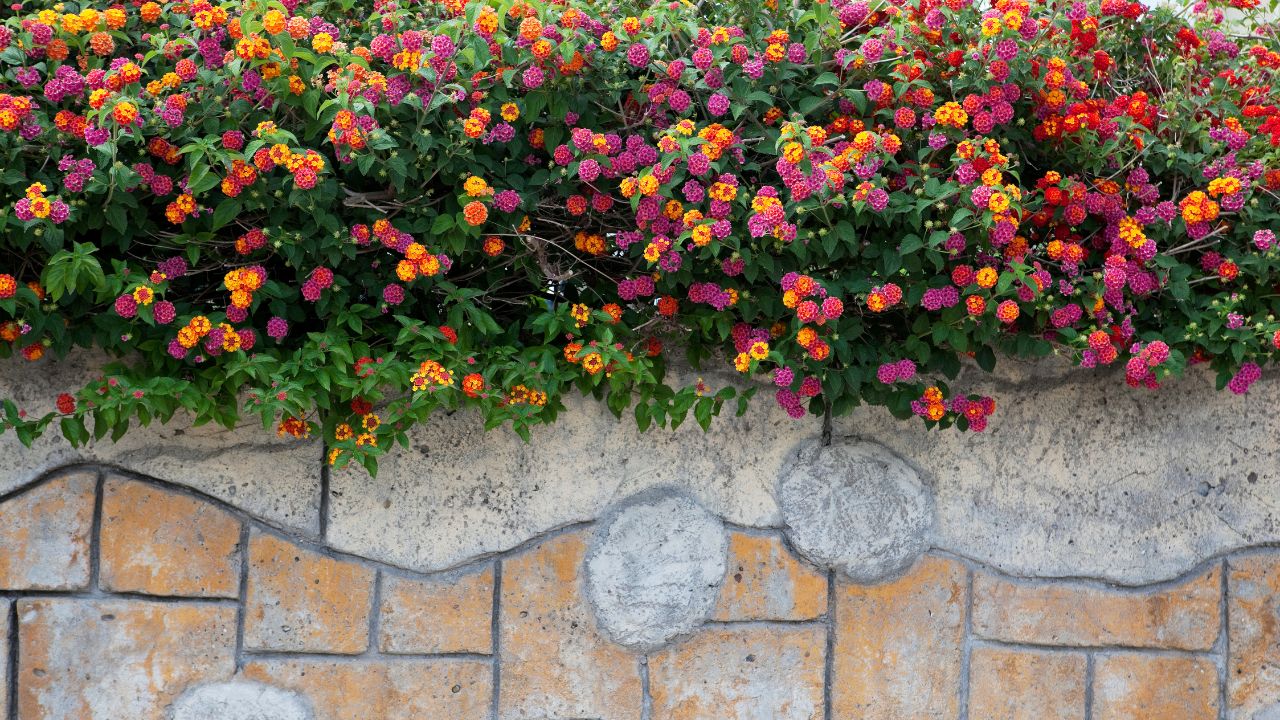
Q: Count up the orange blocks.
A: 14